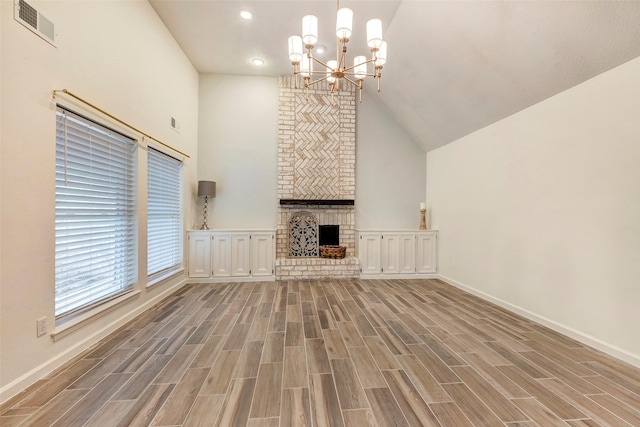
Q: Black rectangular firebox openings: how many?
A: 1